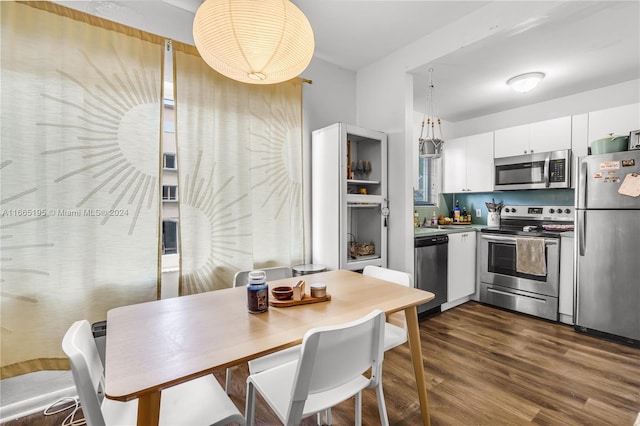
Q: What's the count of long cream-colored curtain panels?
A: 2